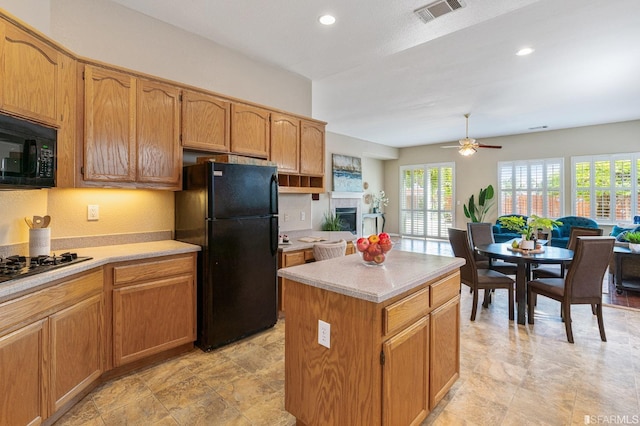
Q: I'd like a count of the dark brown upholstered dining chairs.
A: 4